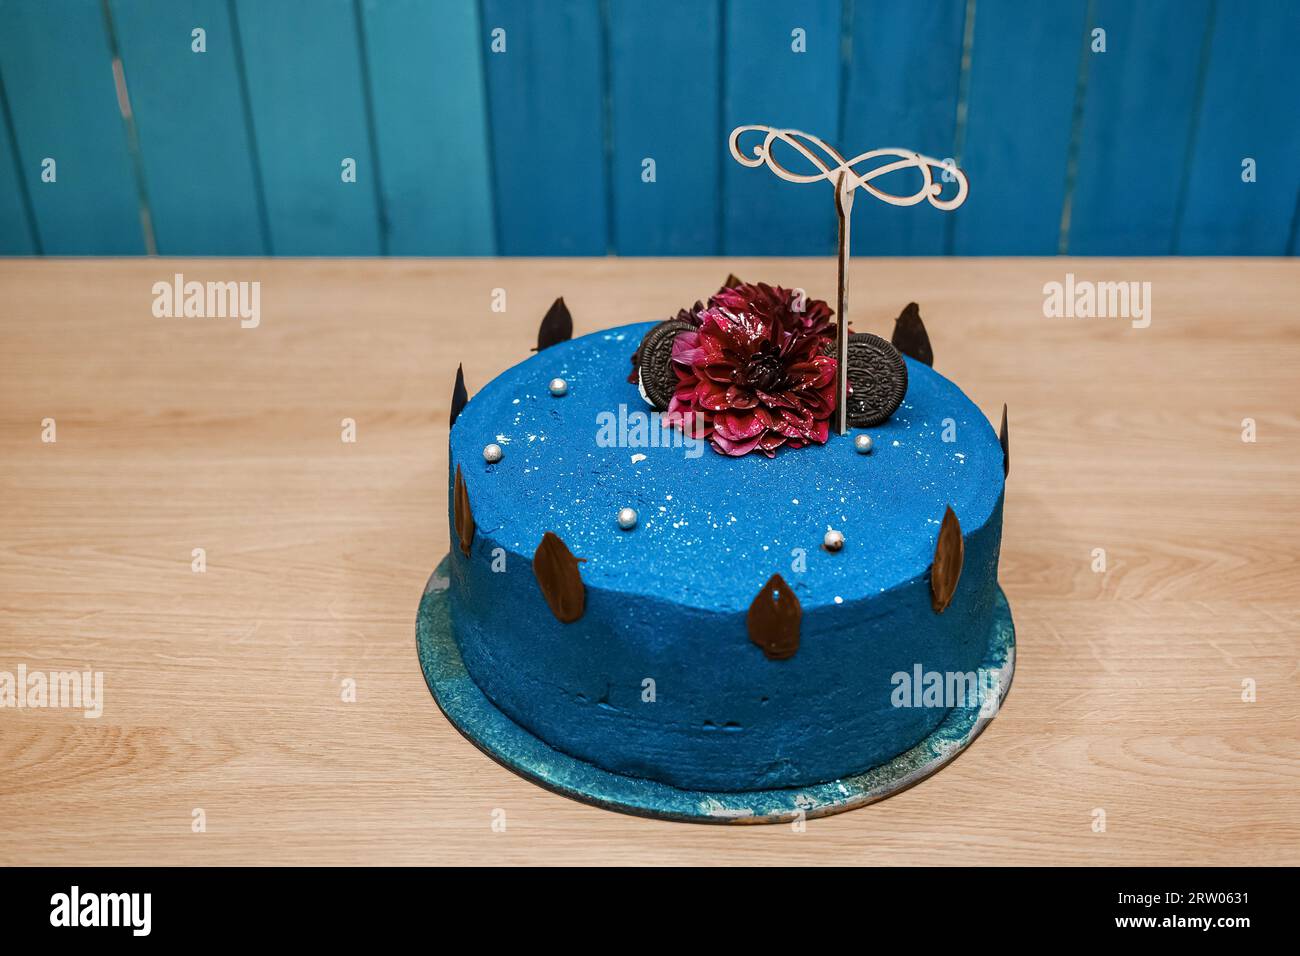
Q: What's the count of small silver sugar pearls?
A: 5